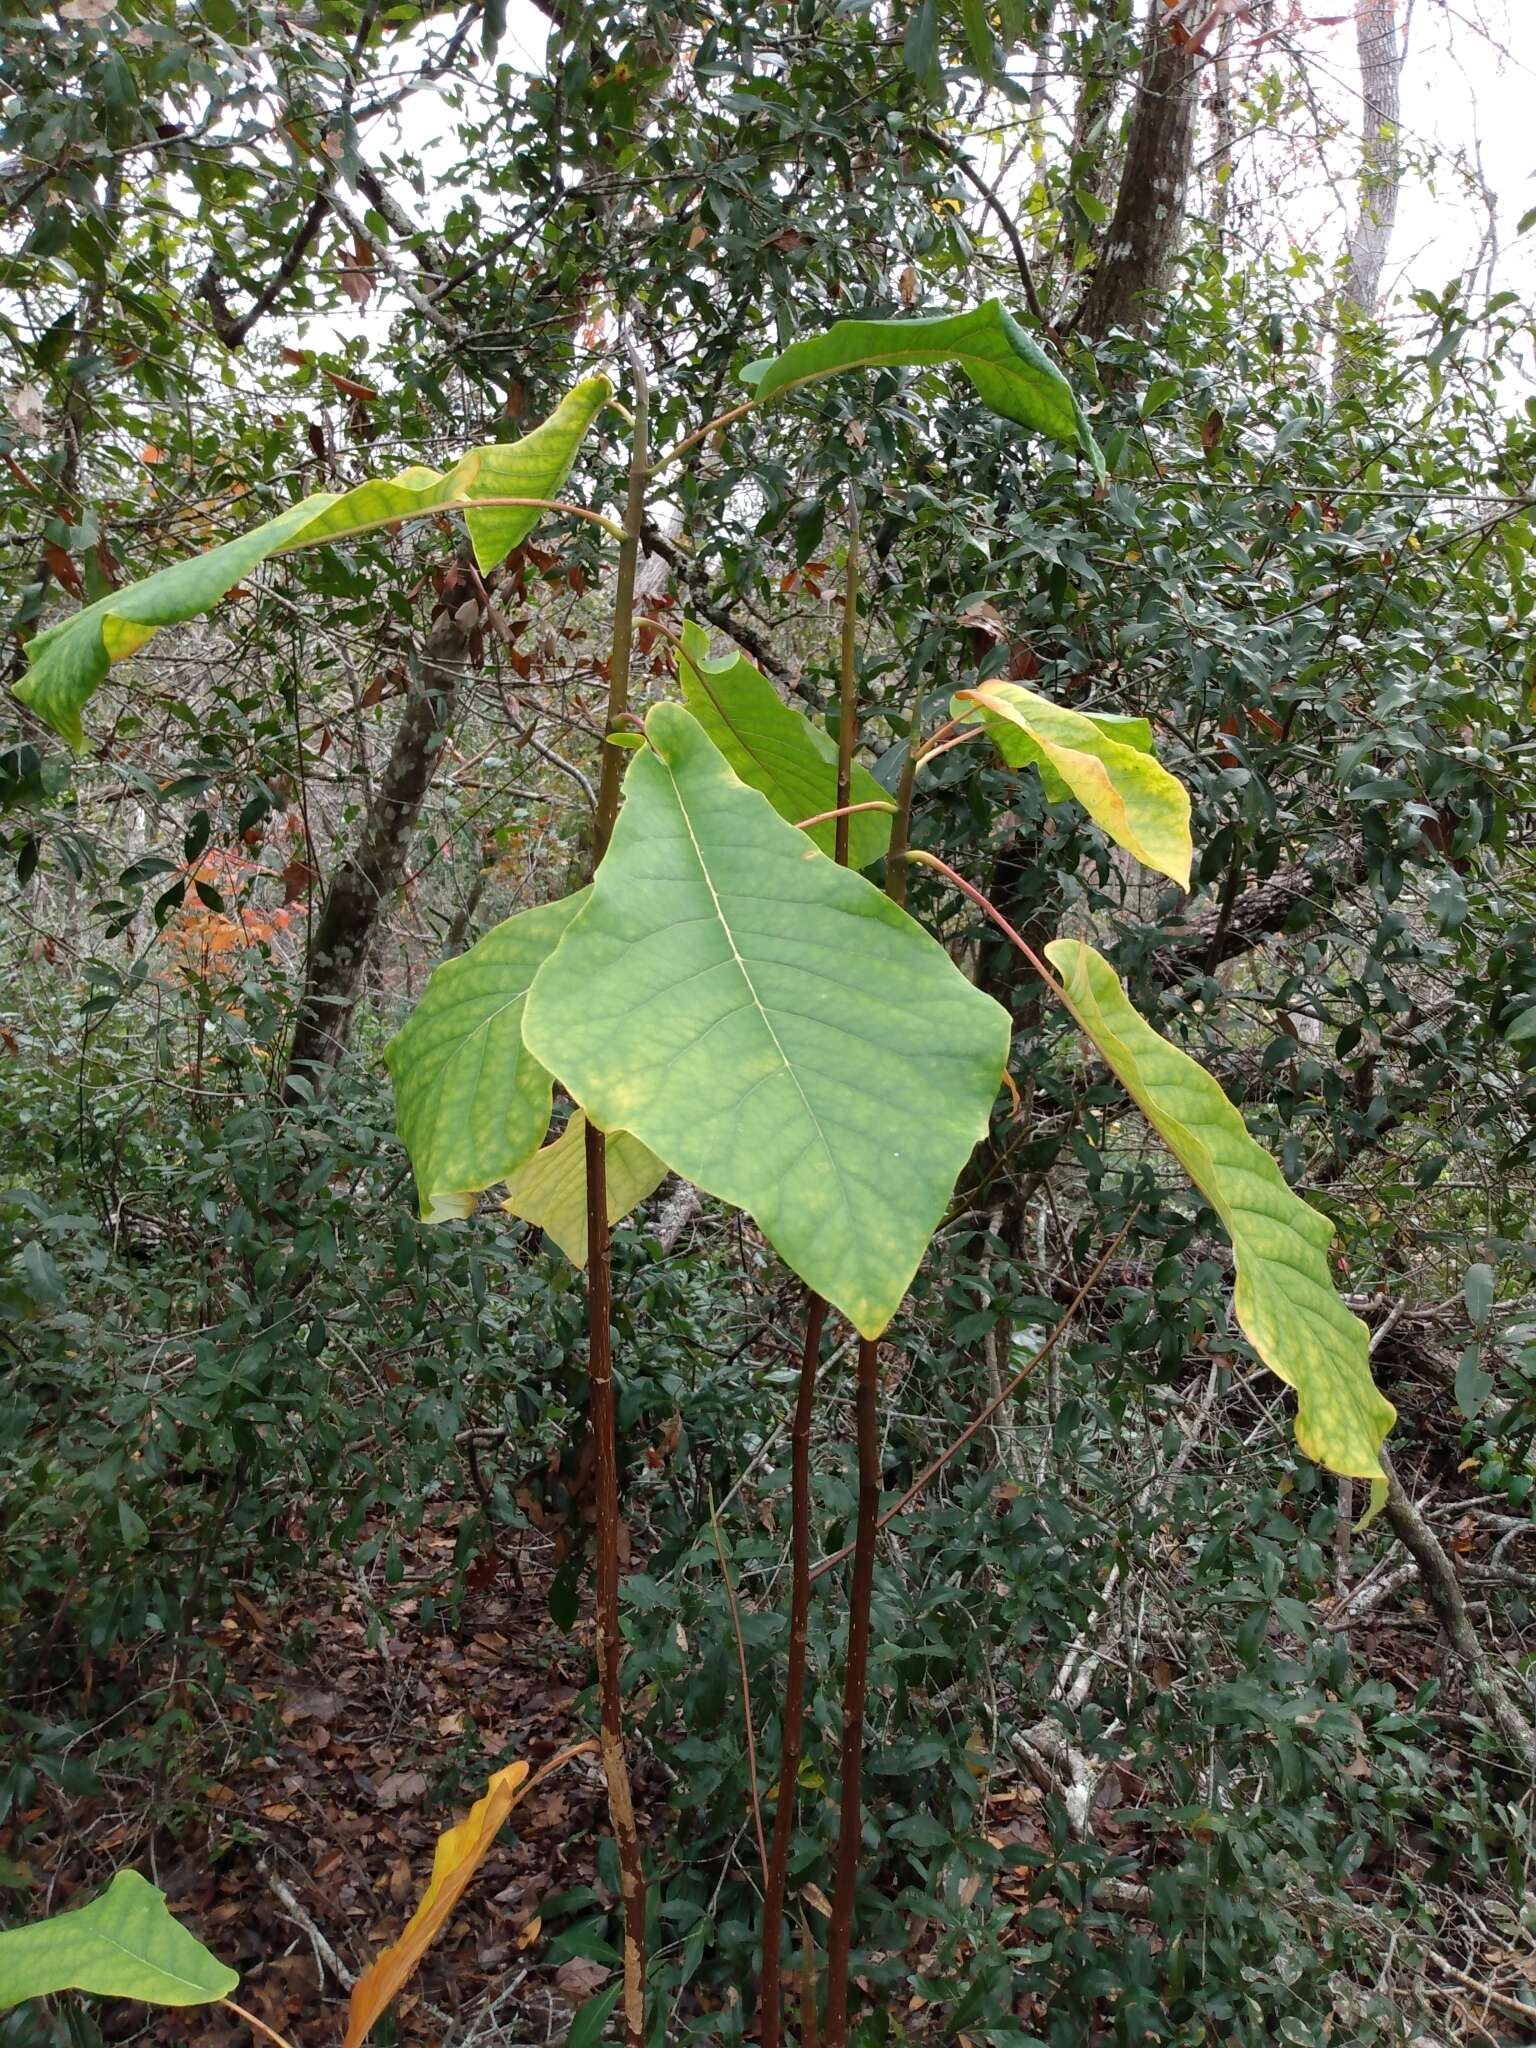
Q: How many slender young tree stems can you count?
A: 3